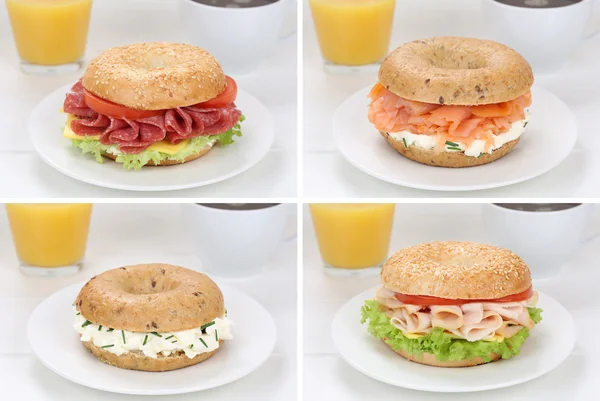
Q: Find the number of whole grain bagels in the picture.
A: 2